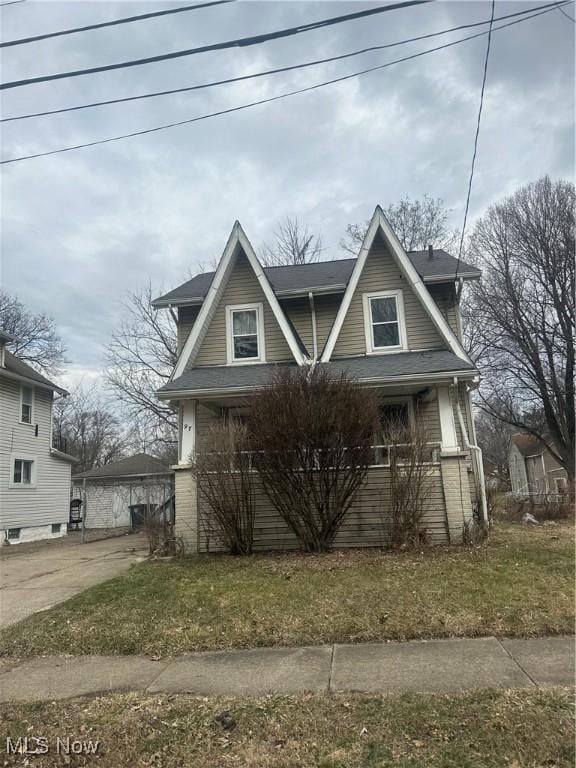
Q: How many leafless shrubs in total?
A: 3